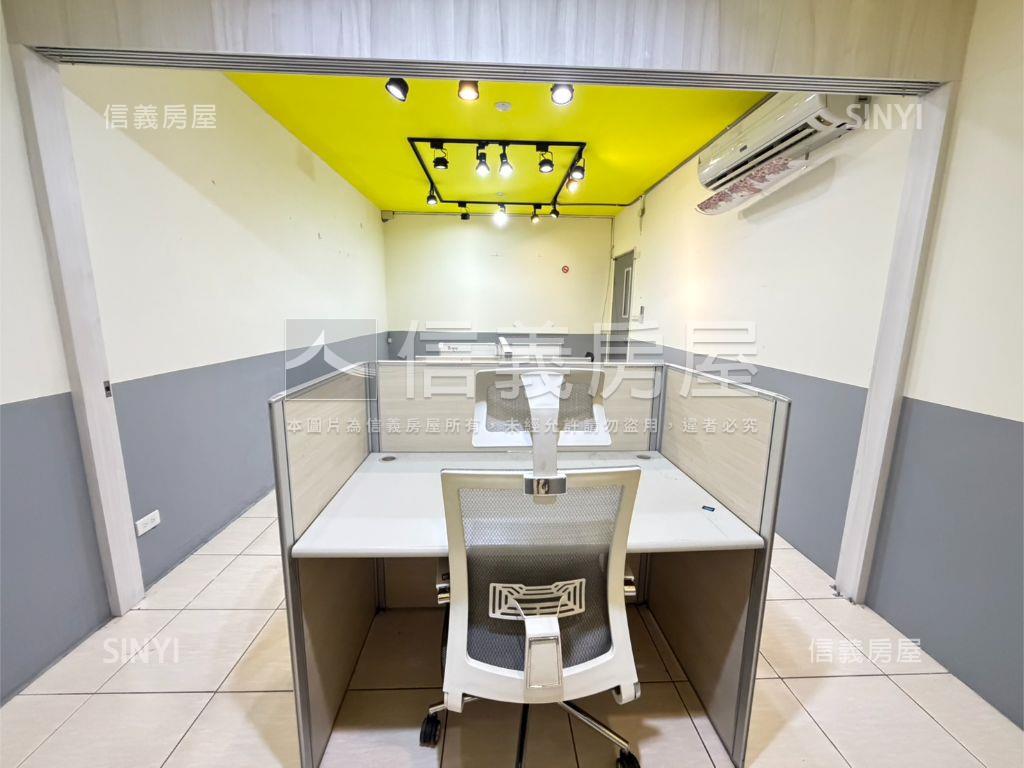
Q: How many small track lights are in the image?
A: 14